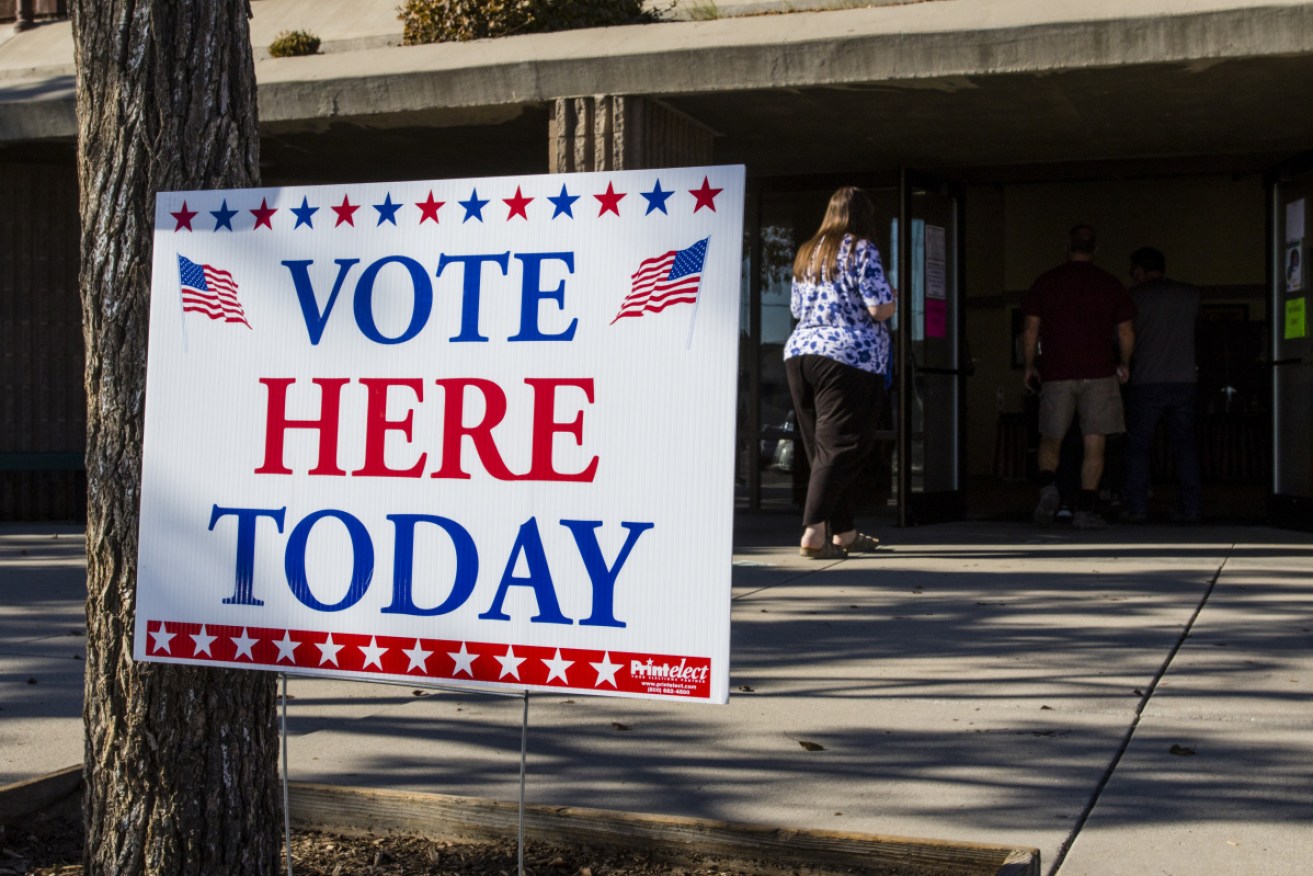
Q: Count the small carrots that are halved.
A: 0